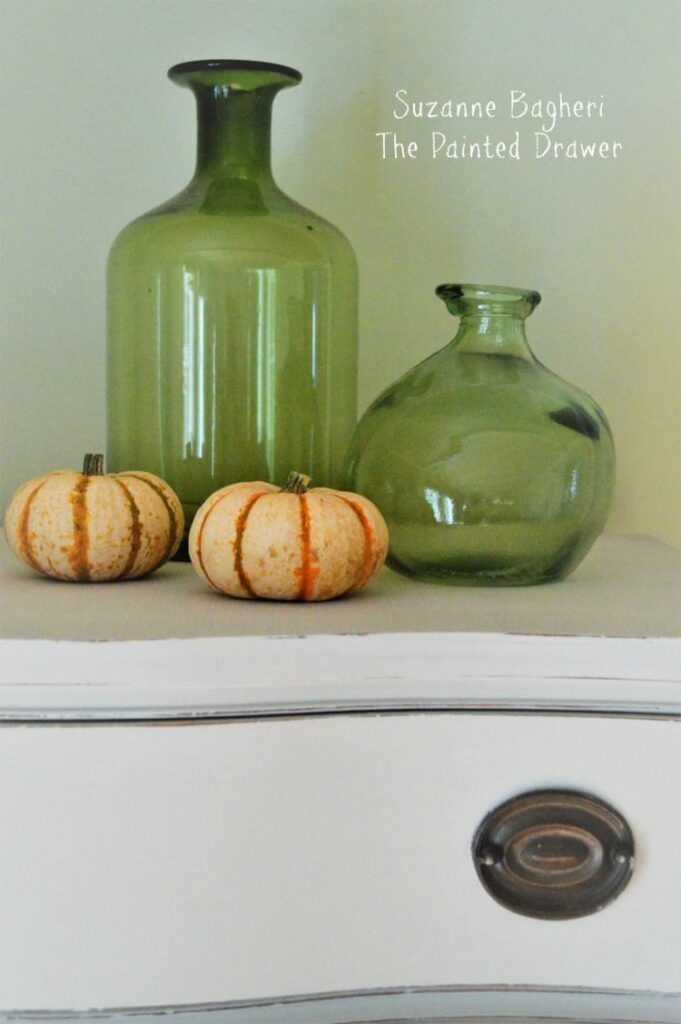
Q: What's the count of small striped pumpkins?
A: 2